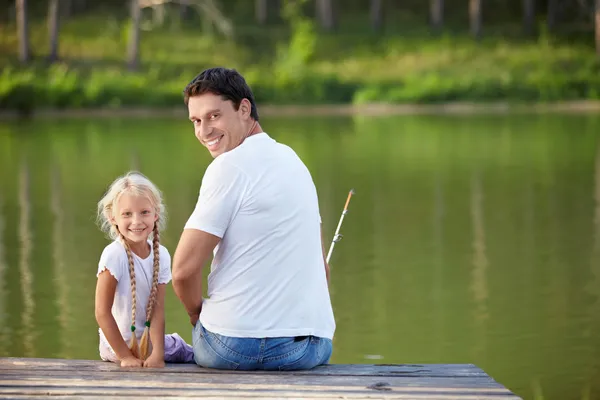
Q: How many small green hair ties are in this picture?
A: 2